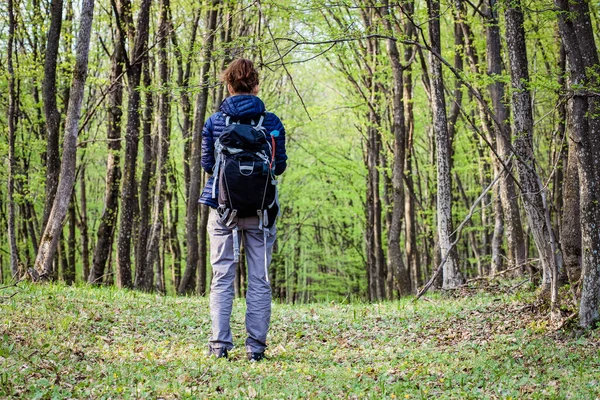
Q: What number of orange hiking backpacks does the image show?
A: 0